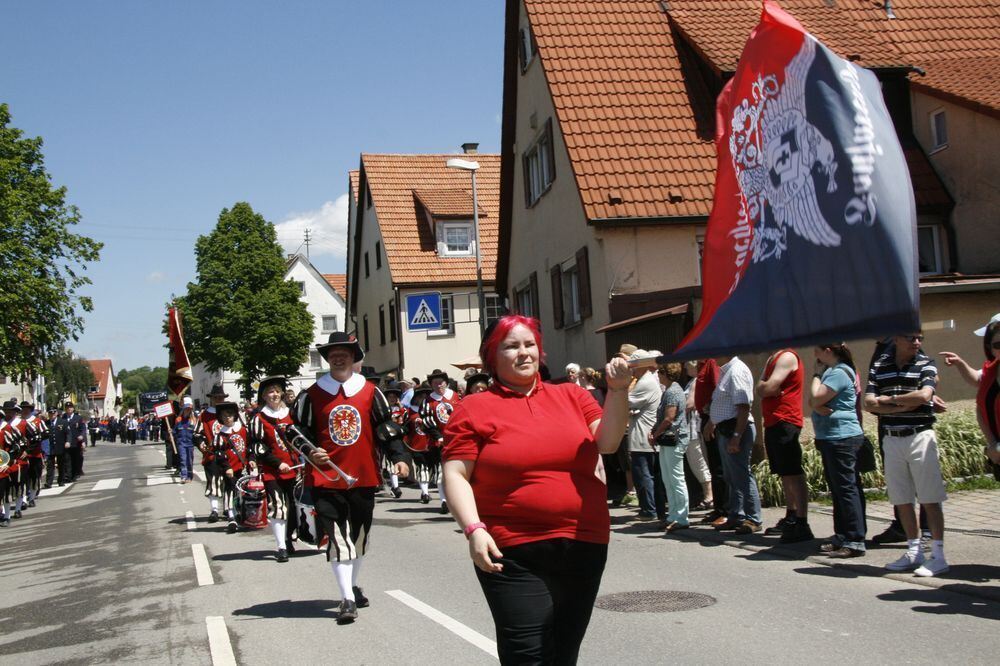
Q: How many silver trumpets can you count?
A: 1